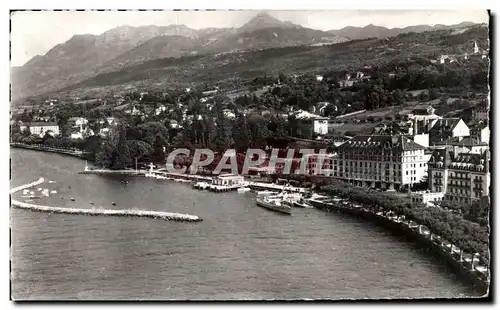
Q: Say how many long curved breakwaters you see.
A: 1